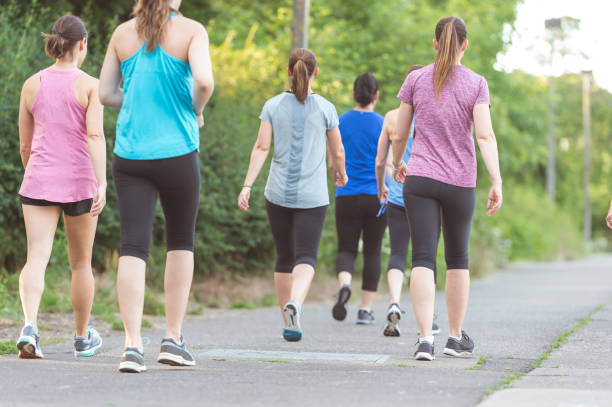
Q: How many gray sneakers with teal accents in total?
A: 4